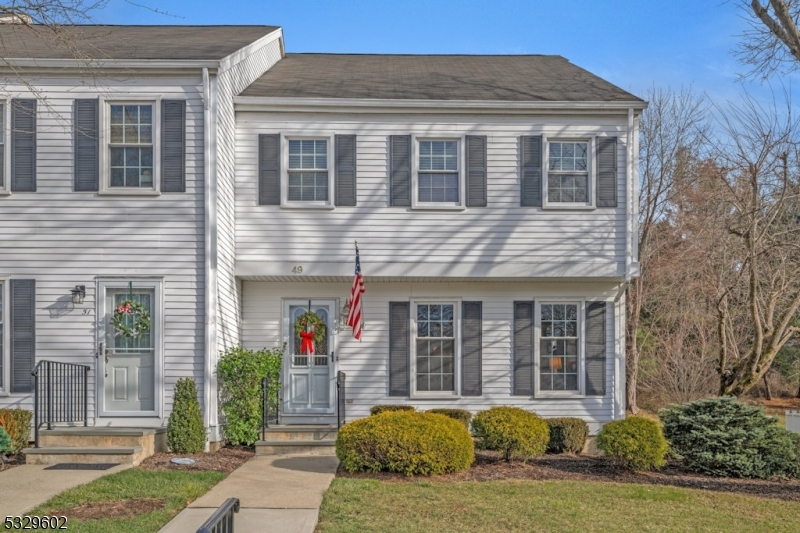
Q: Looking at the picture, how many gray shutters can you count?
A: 14